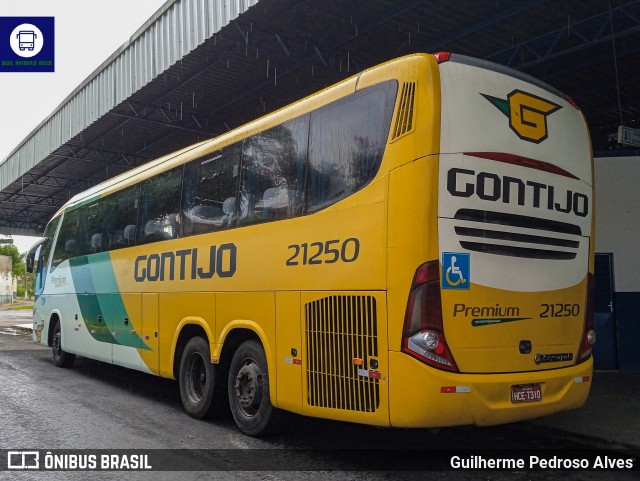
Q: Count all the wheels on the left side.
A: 3